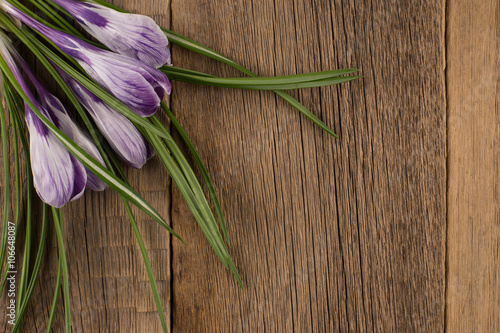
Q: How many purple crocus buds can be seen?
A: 5